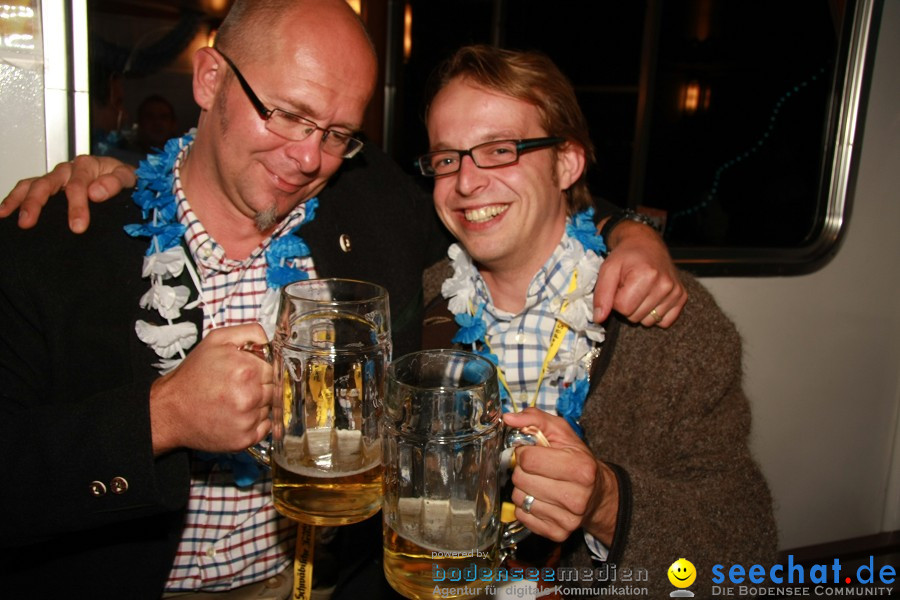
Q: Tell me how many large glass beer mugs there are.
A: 2